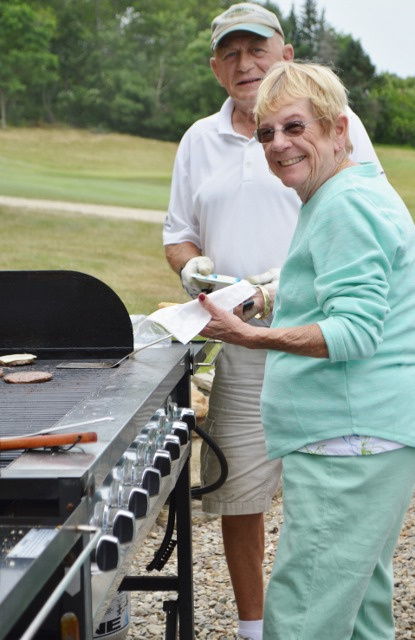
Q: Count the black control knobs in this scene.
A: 8